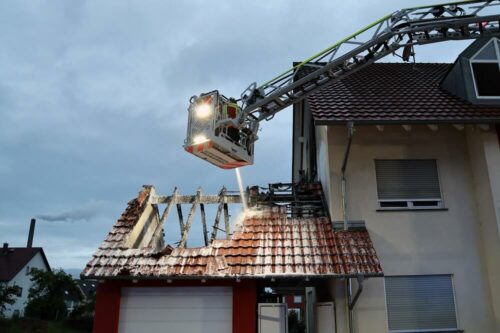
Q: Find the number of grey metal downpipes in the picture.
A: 2